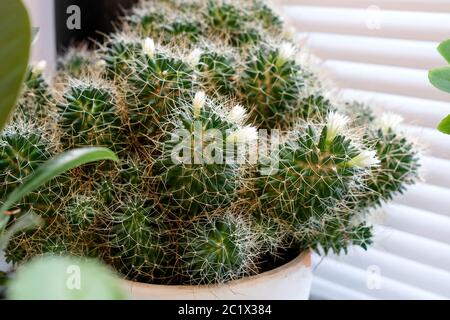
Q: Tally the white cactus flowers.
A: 10